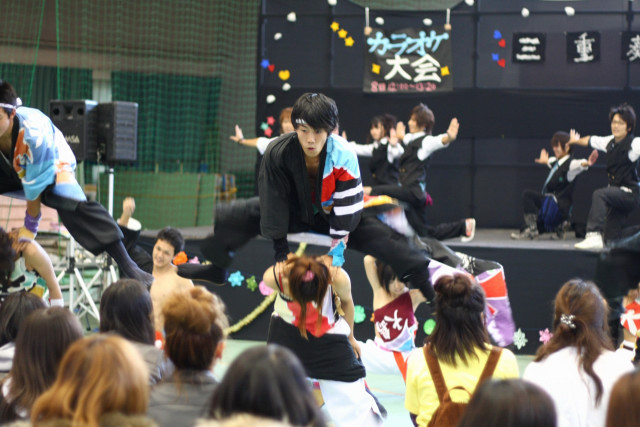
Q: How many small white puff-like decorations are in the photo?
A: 10